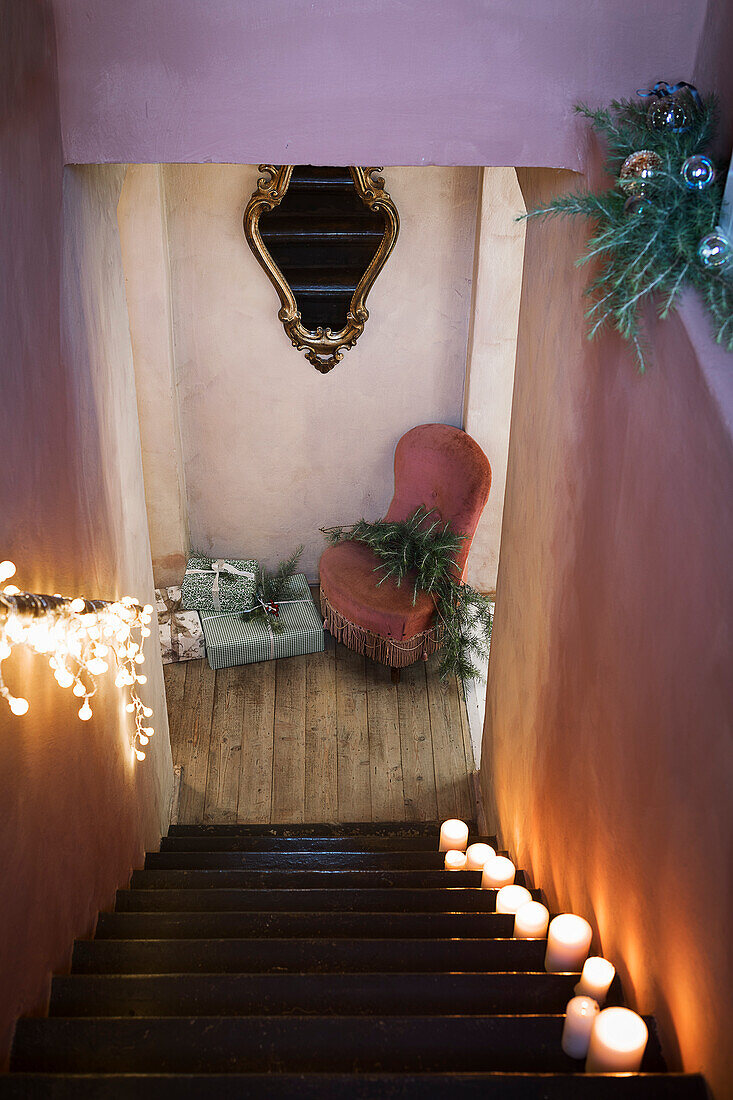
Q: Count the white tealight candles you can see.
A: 10